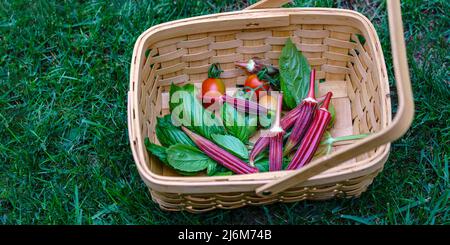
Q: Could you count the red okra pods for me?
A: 8